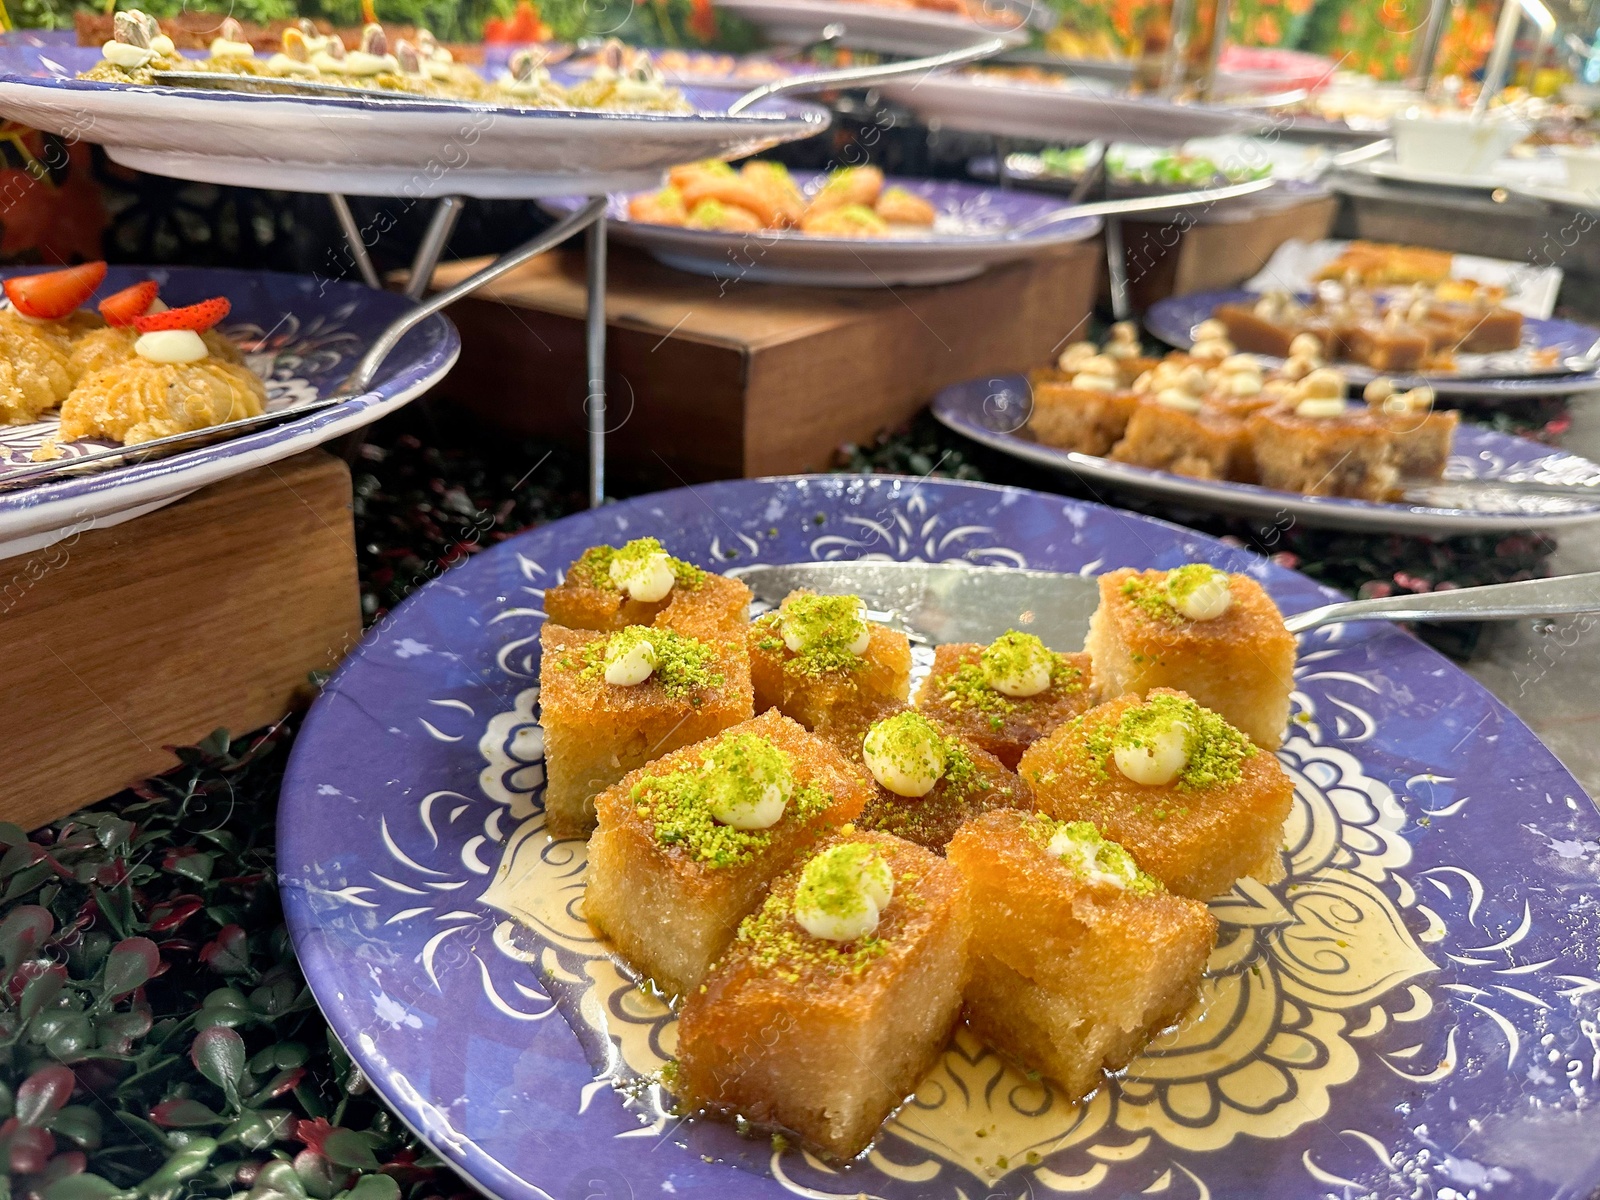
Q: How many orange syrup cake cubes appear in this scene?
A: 10